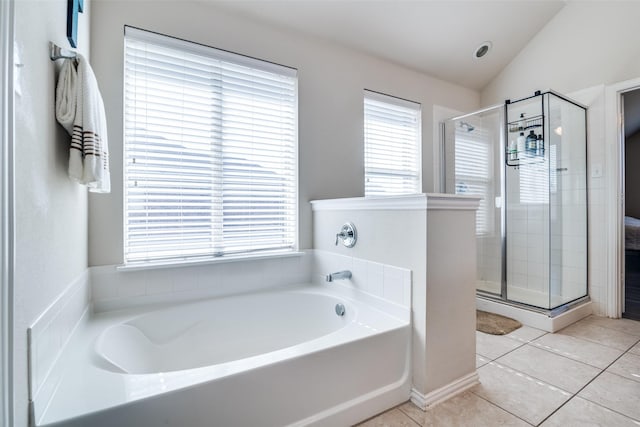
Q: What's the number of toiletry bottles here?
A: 5